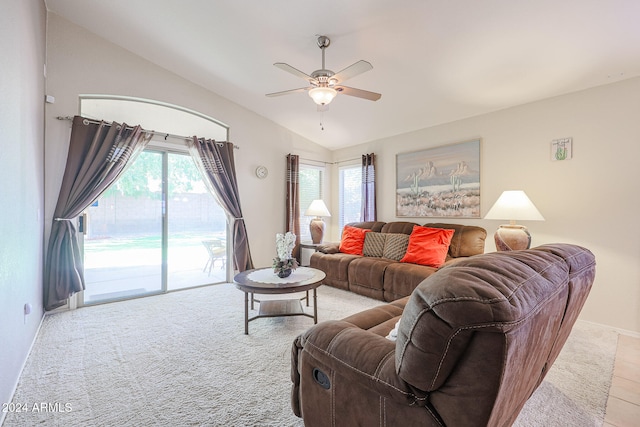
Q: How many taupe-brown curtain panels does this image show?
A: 4